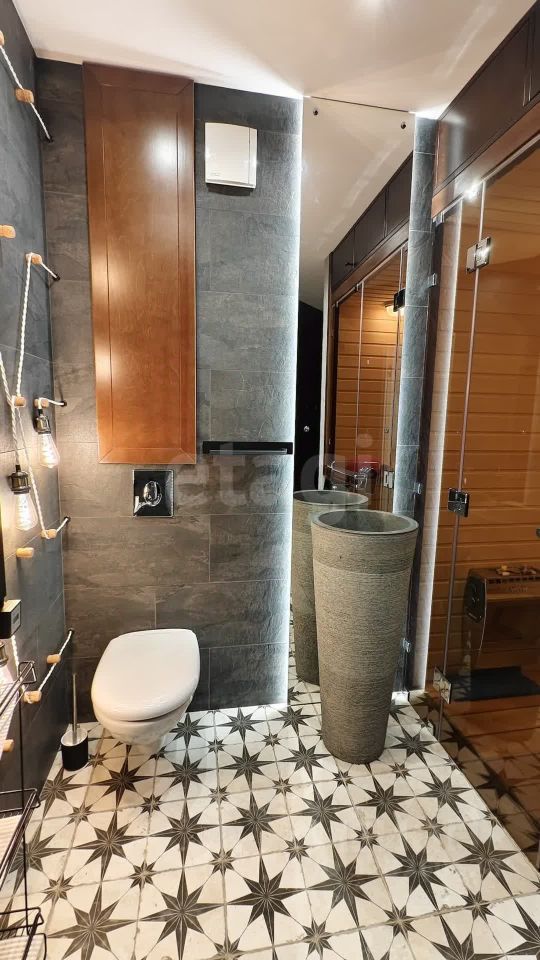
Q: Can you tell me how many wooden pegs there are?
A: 11